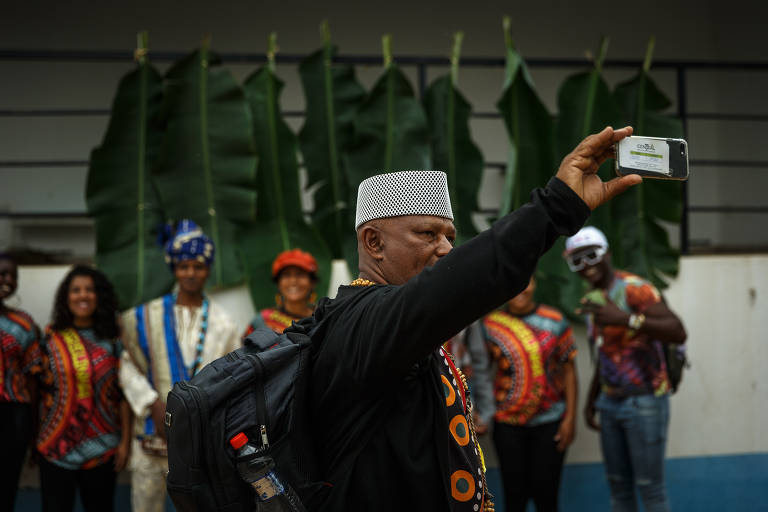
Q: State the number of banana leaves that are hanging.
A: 9